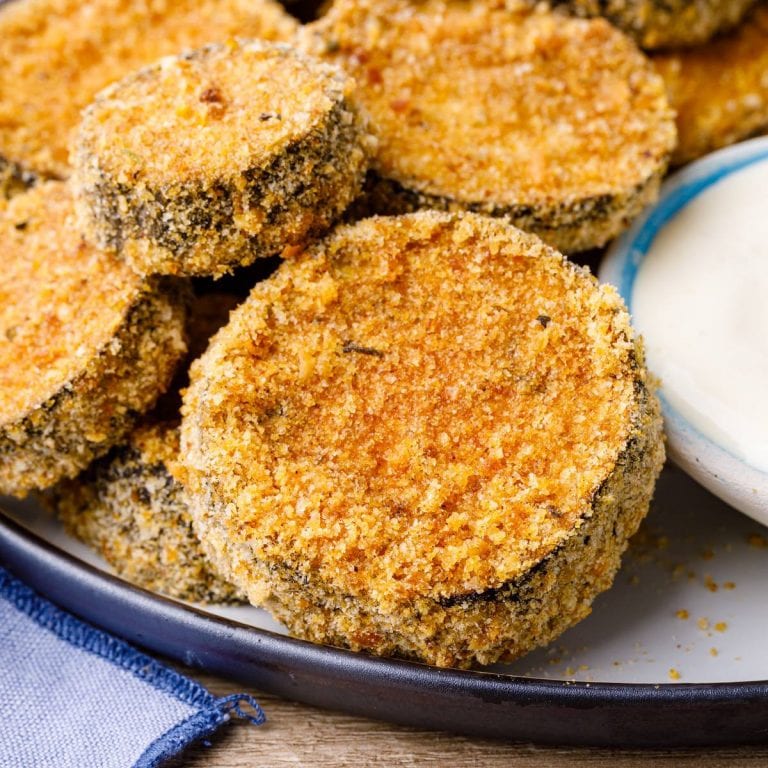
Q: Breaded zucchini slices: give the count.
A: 8